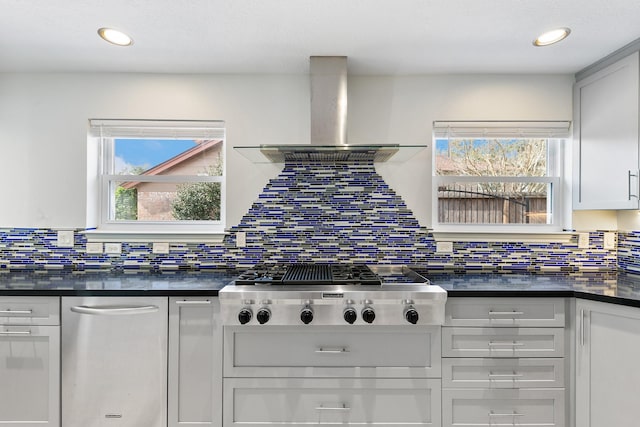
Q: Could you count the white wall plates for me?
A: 8